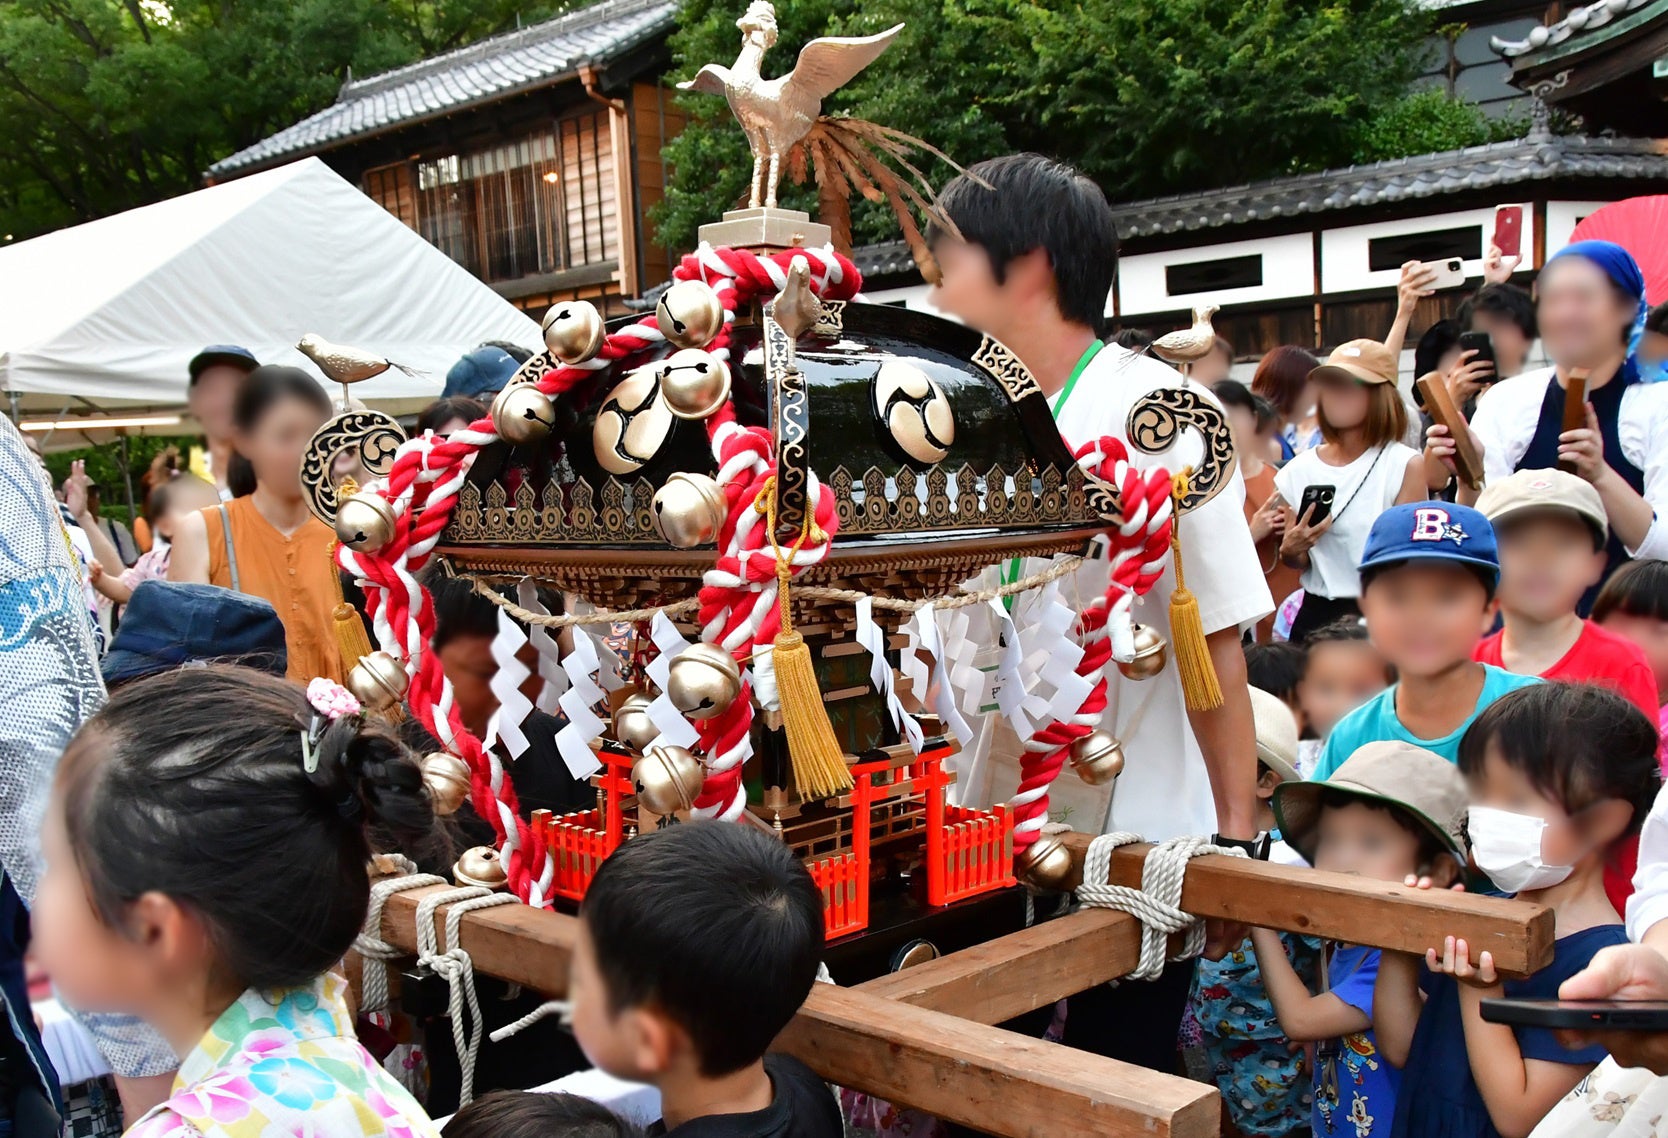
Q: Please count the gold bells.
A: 15